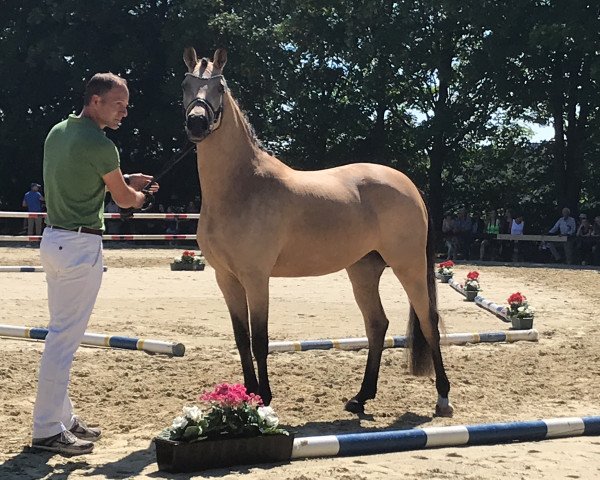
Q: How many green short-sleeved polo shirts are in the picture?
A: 1